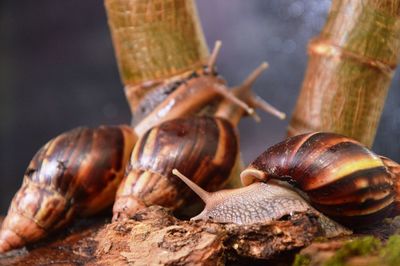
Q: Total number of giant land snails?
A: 3